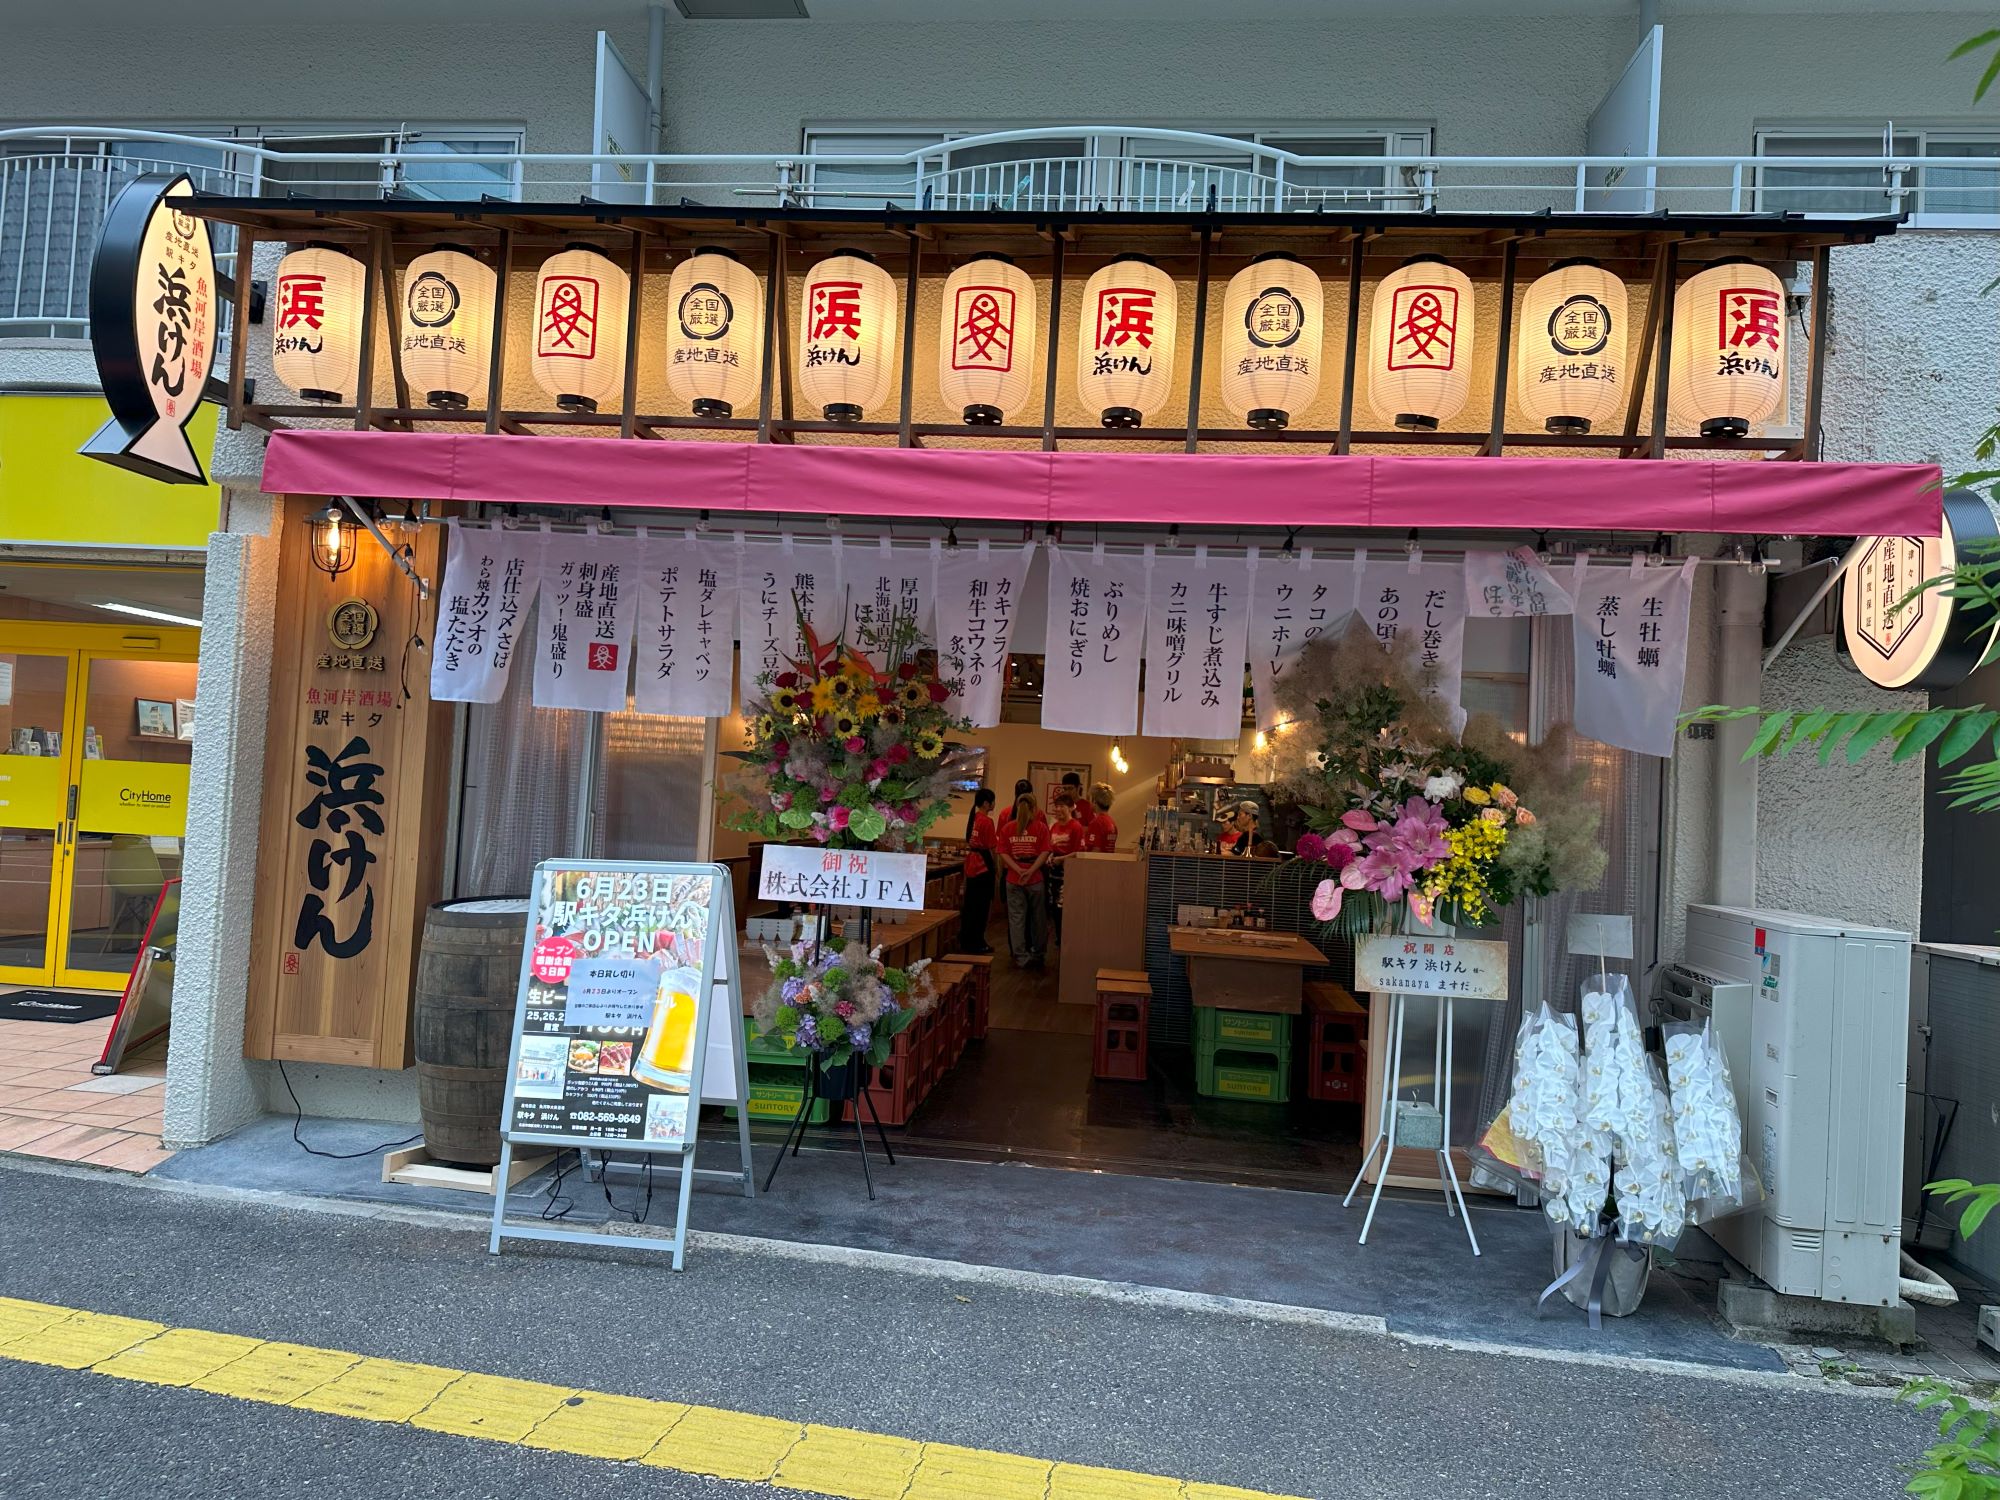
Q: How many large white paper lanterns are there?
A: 11